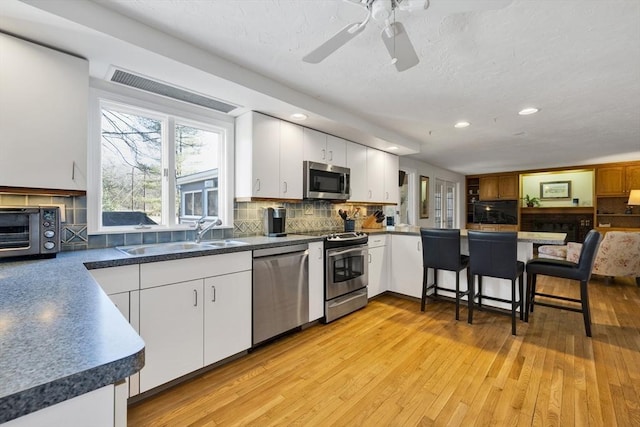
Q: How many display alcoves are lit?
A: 1